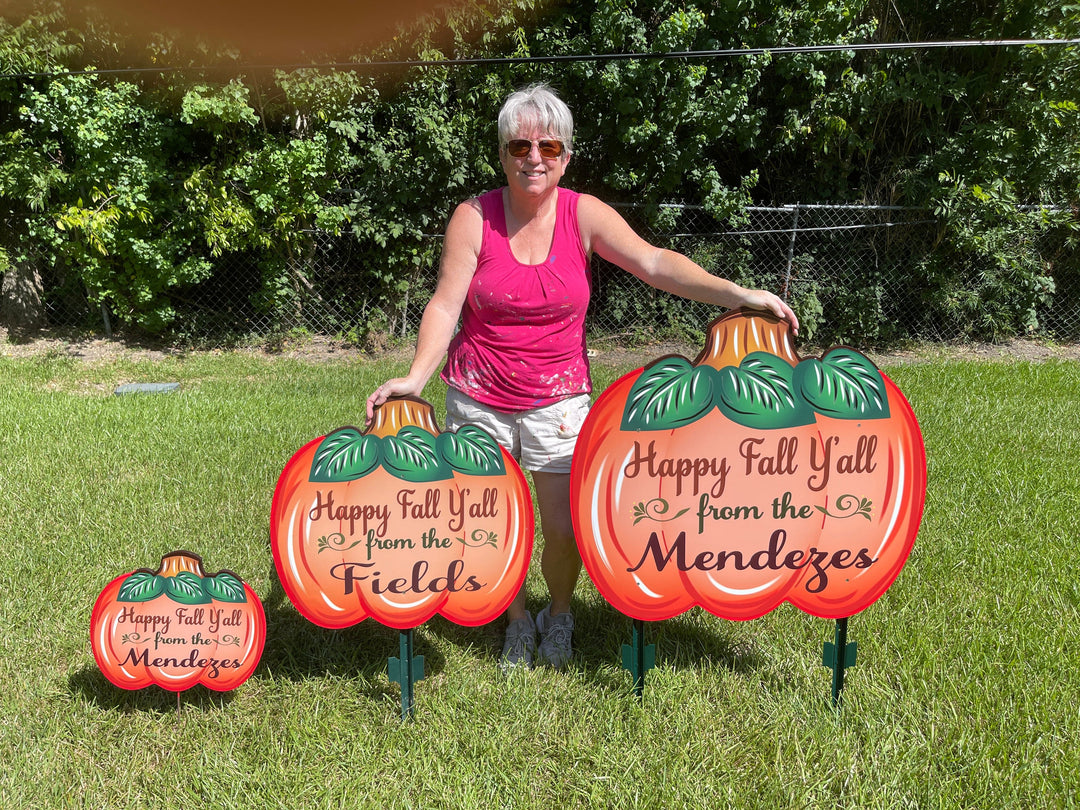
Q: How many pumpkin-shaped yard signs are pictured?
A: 3